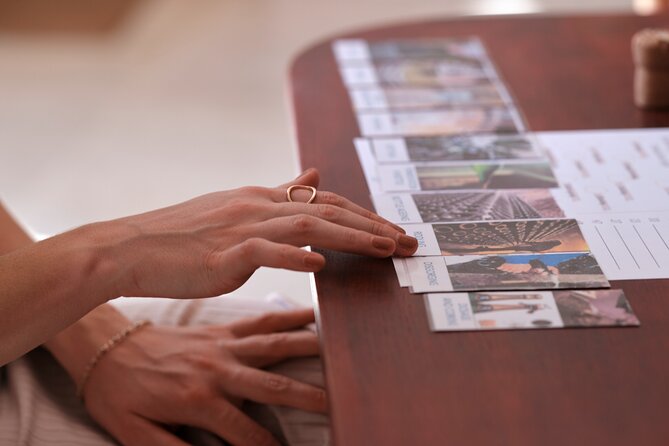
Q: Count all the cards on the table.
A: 10